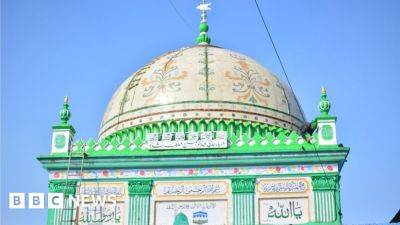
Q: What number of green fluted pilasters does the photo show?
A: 4